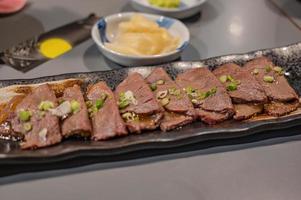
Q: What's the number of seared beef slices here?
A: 8